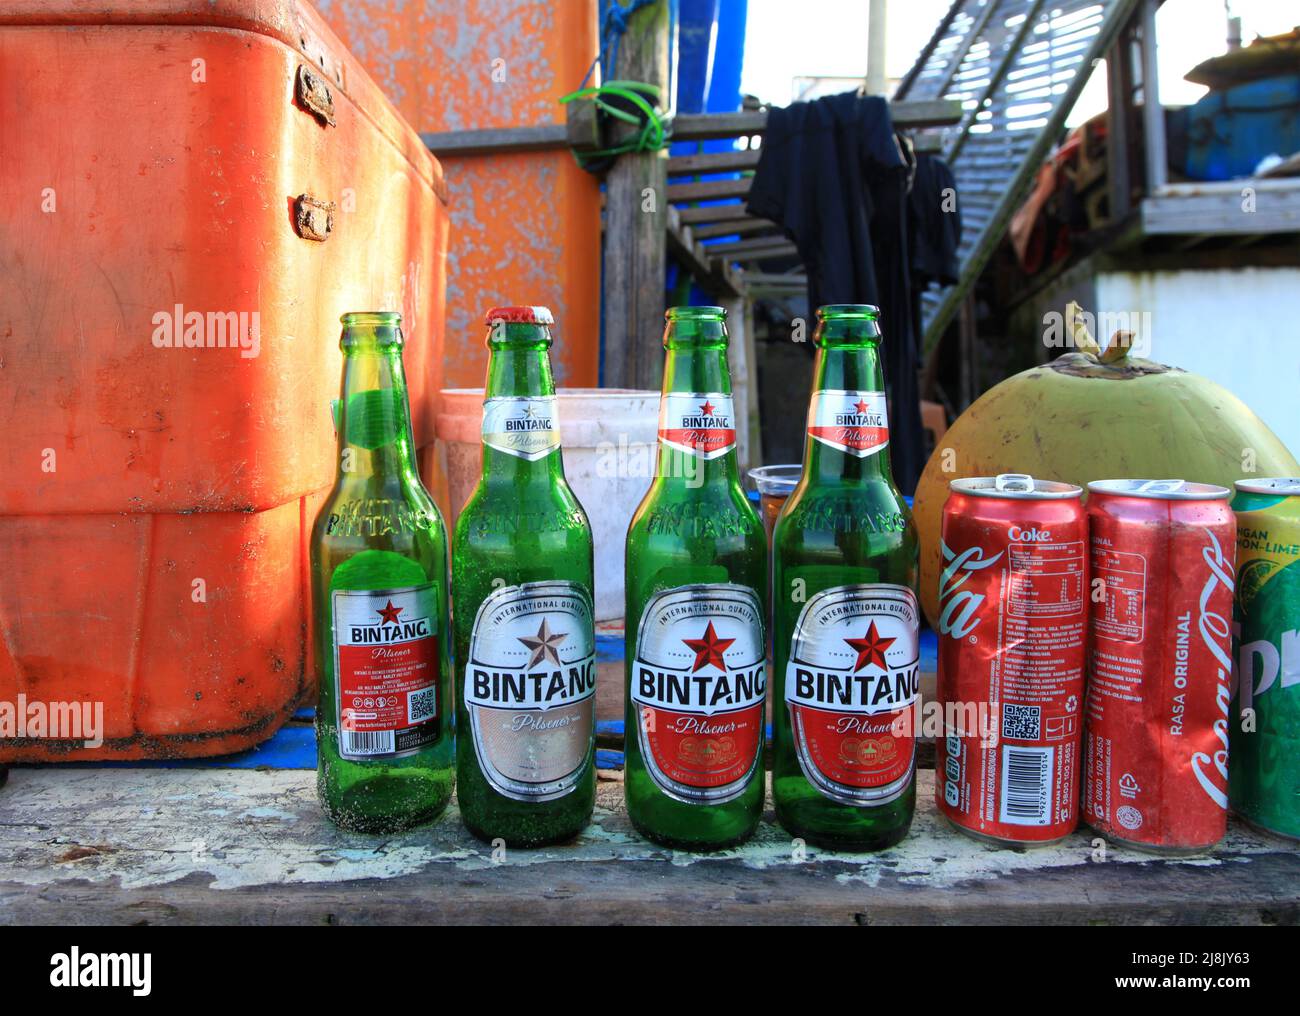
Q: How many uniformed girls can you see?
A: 0